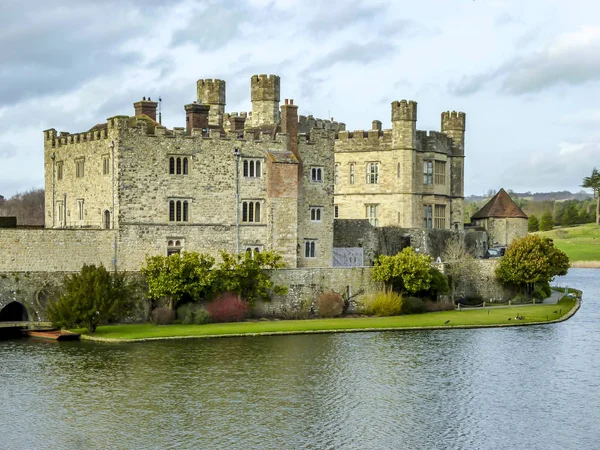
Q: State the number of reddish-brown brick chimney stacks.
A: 4